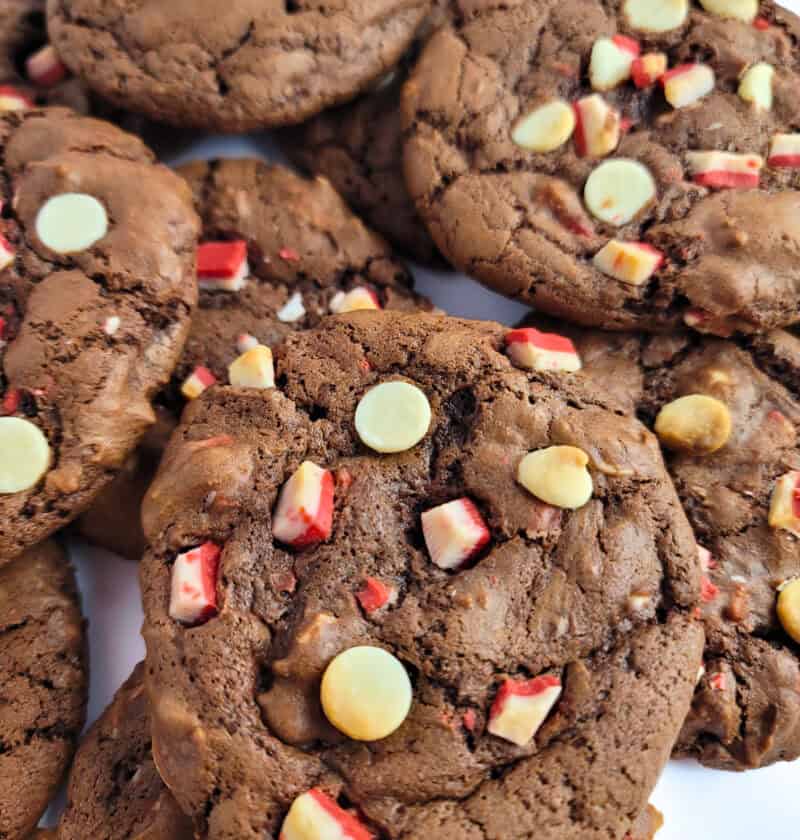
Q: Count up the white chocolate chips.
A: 12